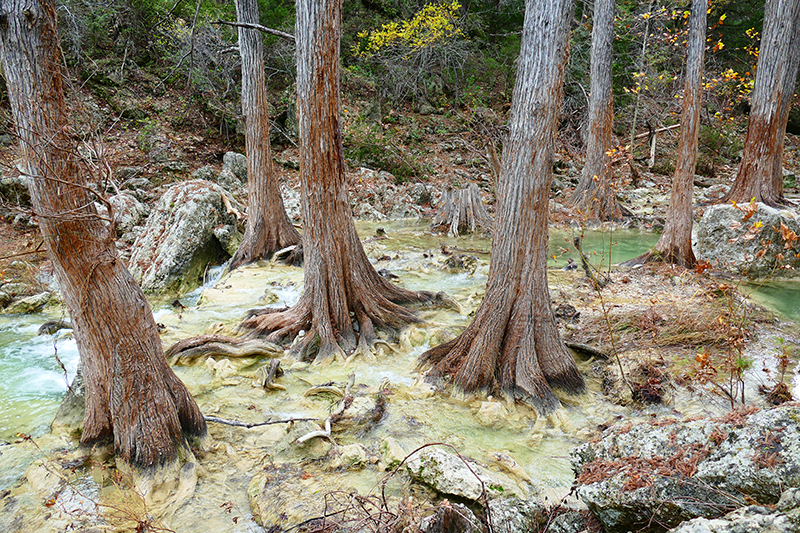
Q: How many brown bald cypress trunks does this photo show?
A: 7